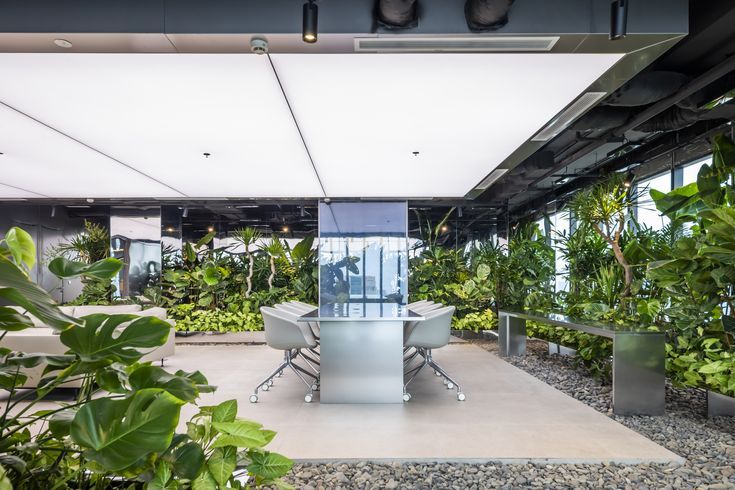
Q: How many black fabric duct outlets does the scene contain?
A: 2